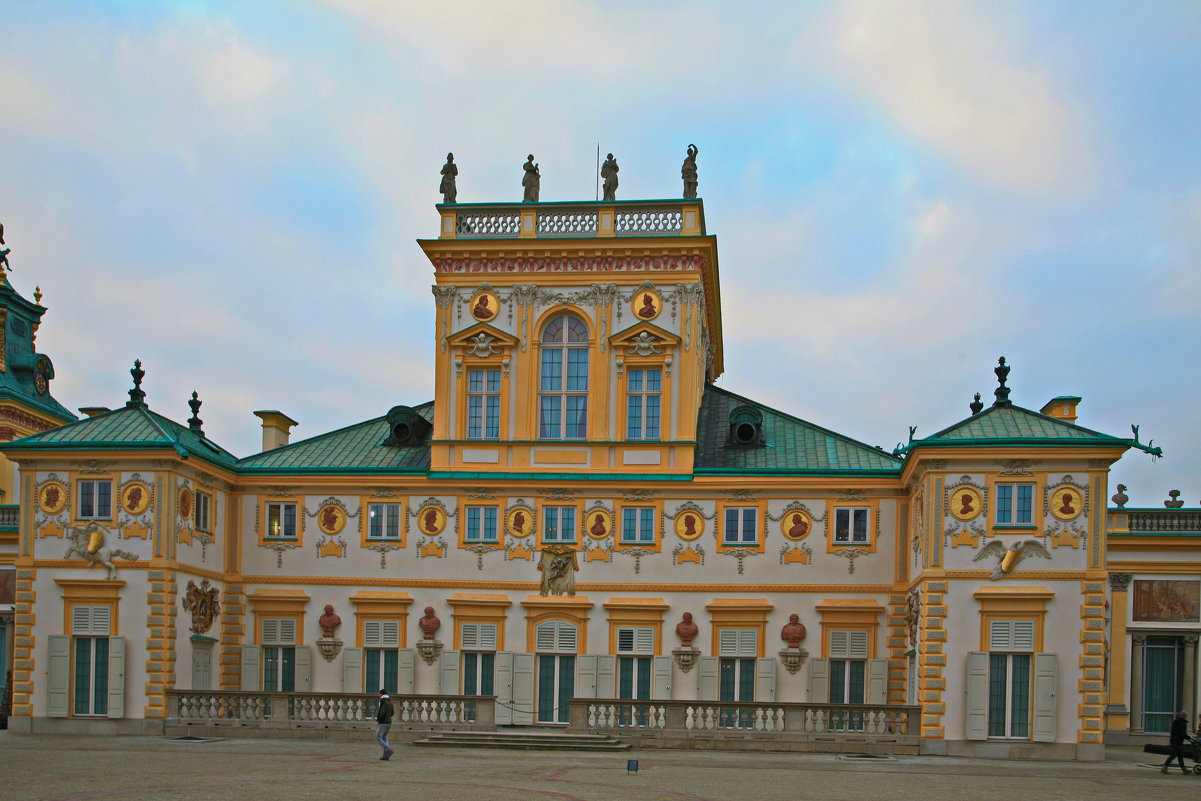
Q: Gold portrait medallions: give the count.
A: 13